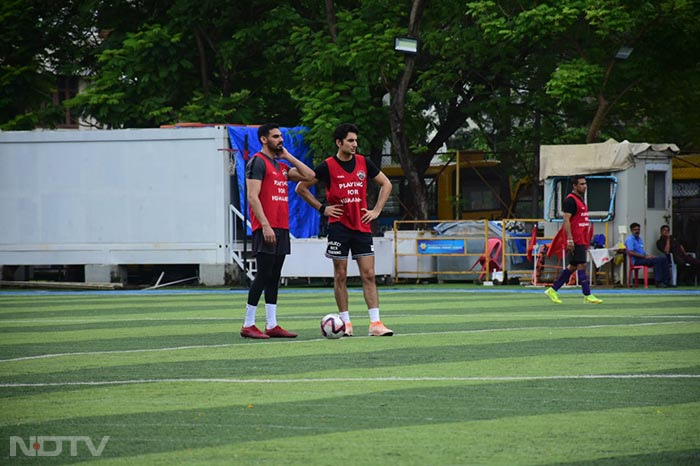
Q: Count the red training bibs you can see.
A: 3